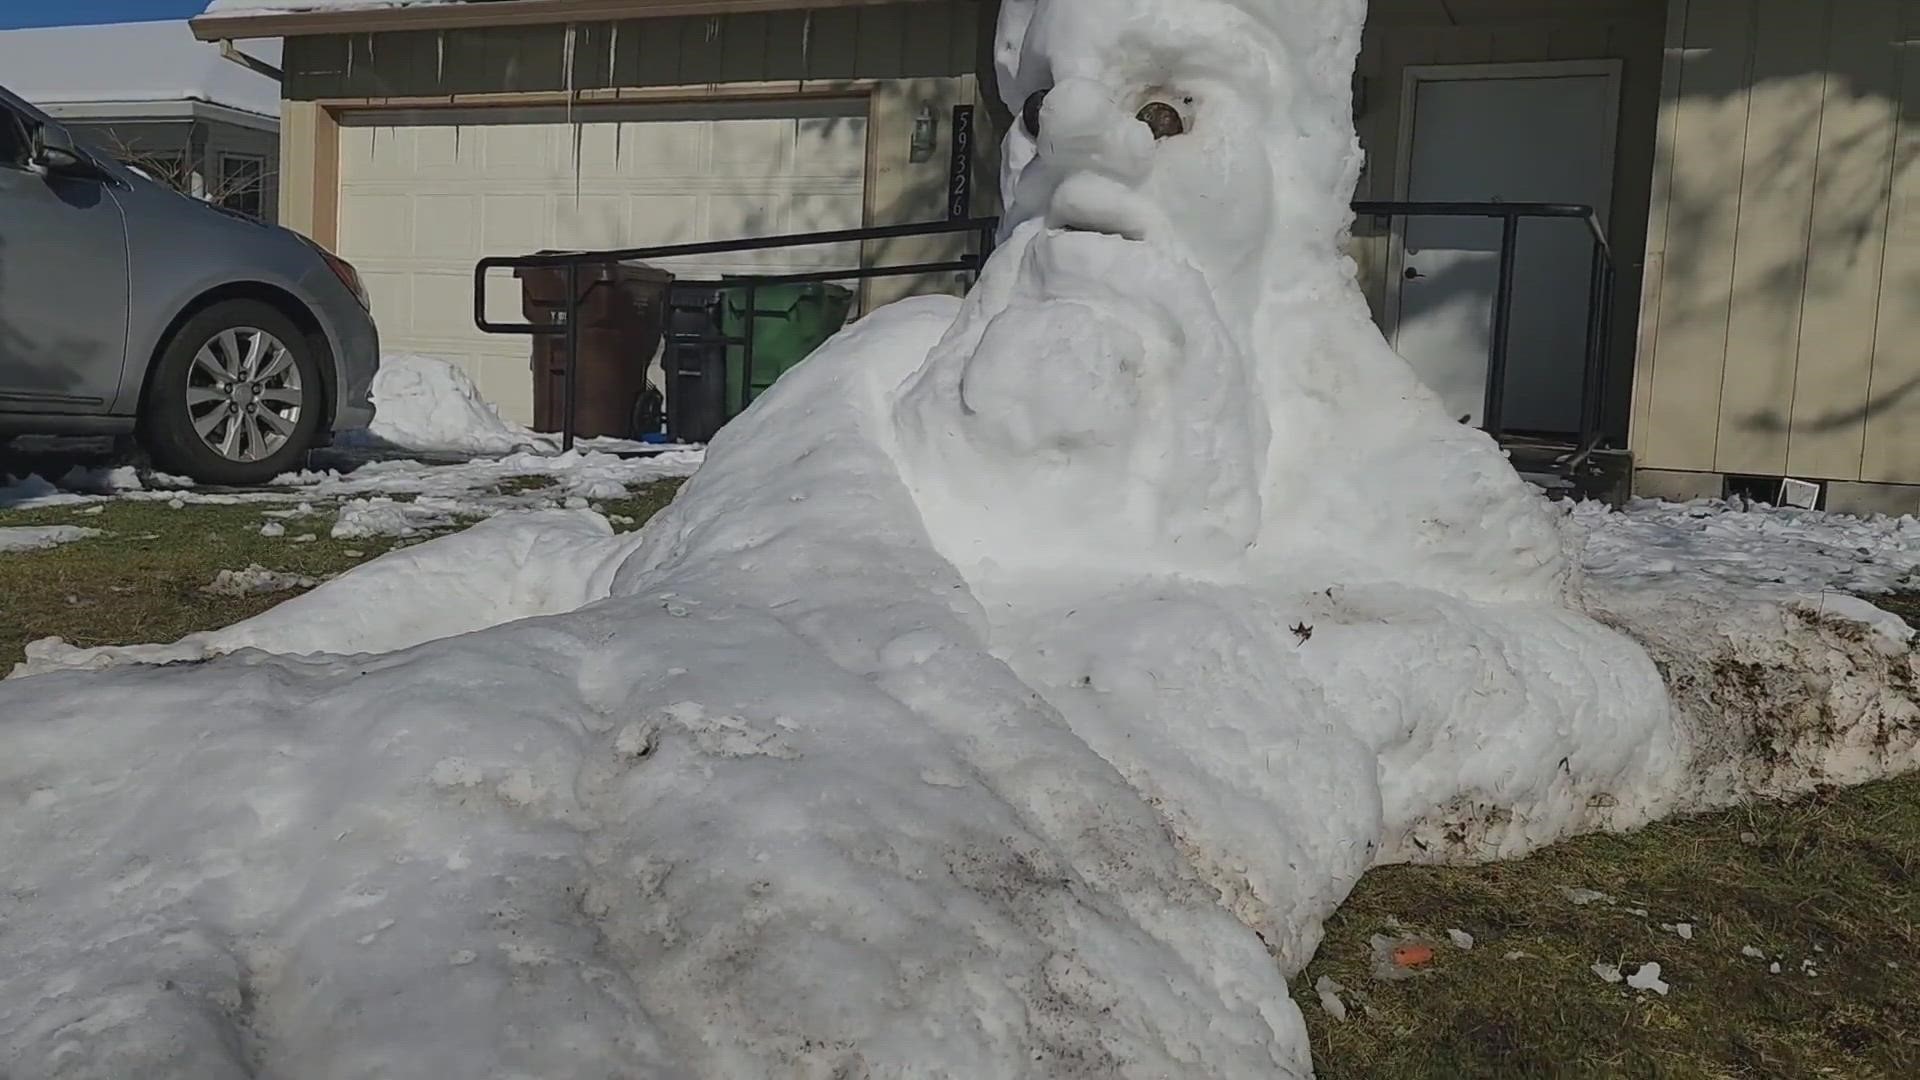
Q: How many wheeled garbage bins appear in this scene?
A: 3